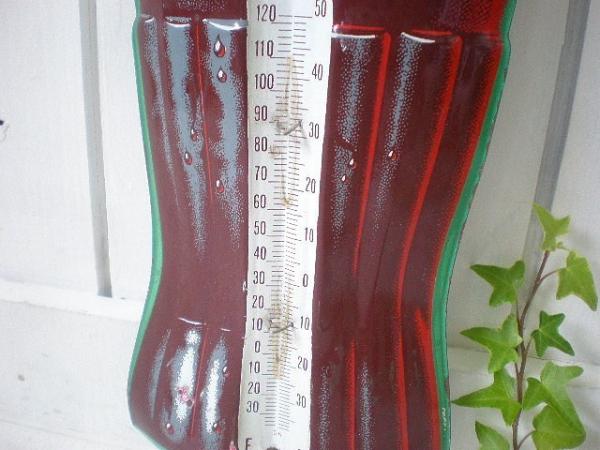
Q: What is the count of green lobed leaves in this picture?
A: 9